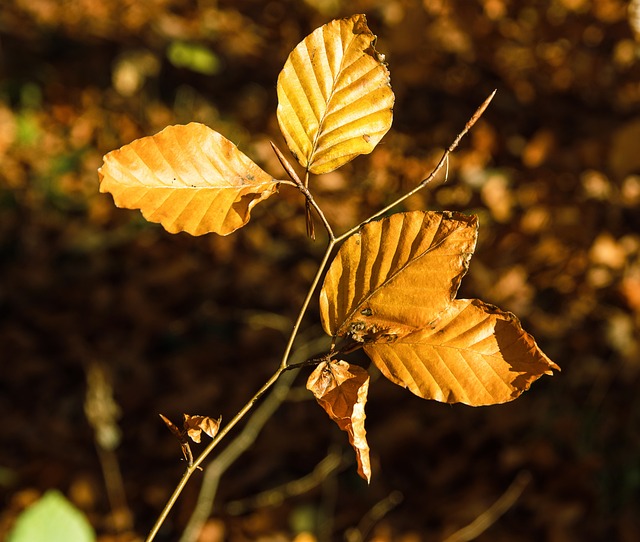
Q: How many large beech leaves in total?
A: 4